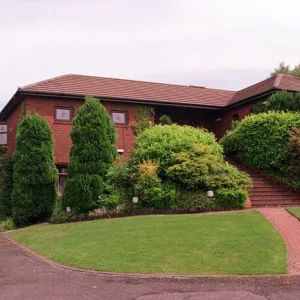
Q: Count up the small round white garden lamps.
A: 3